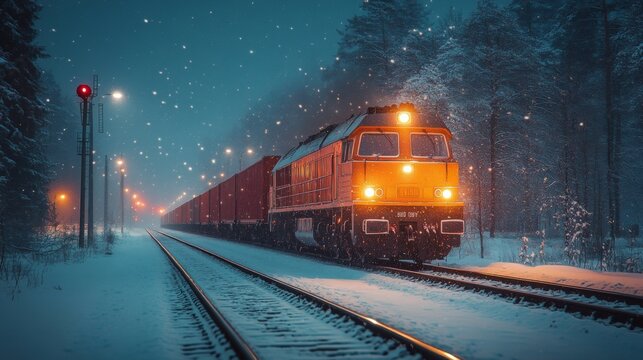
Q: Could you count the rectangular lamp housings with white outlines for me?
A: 2